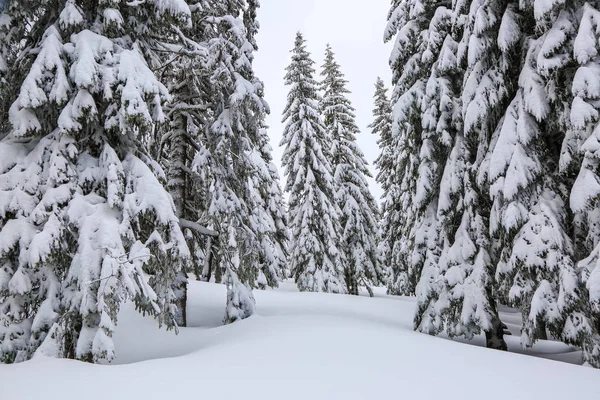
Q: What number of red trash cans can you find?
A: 0